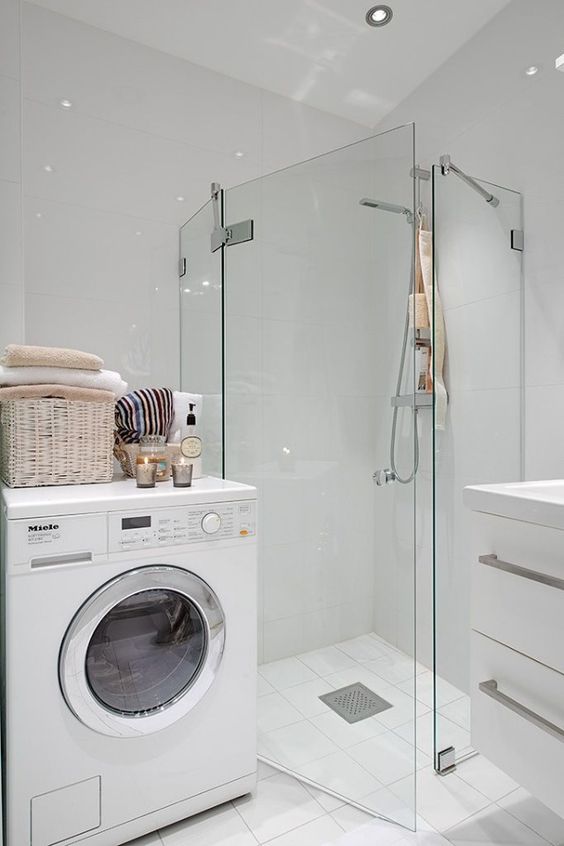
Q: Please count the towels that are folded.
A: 3